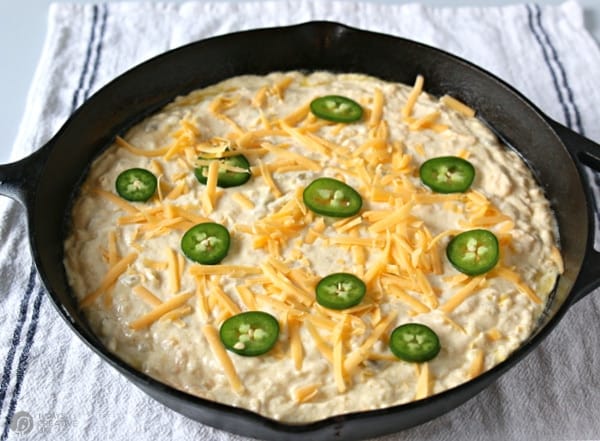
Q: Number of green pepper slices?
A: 10